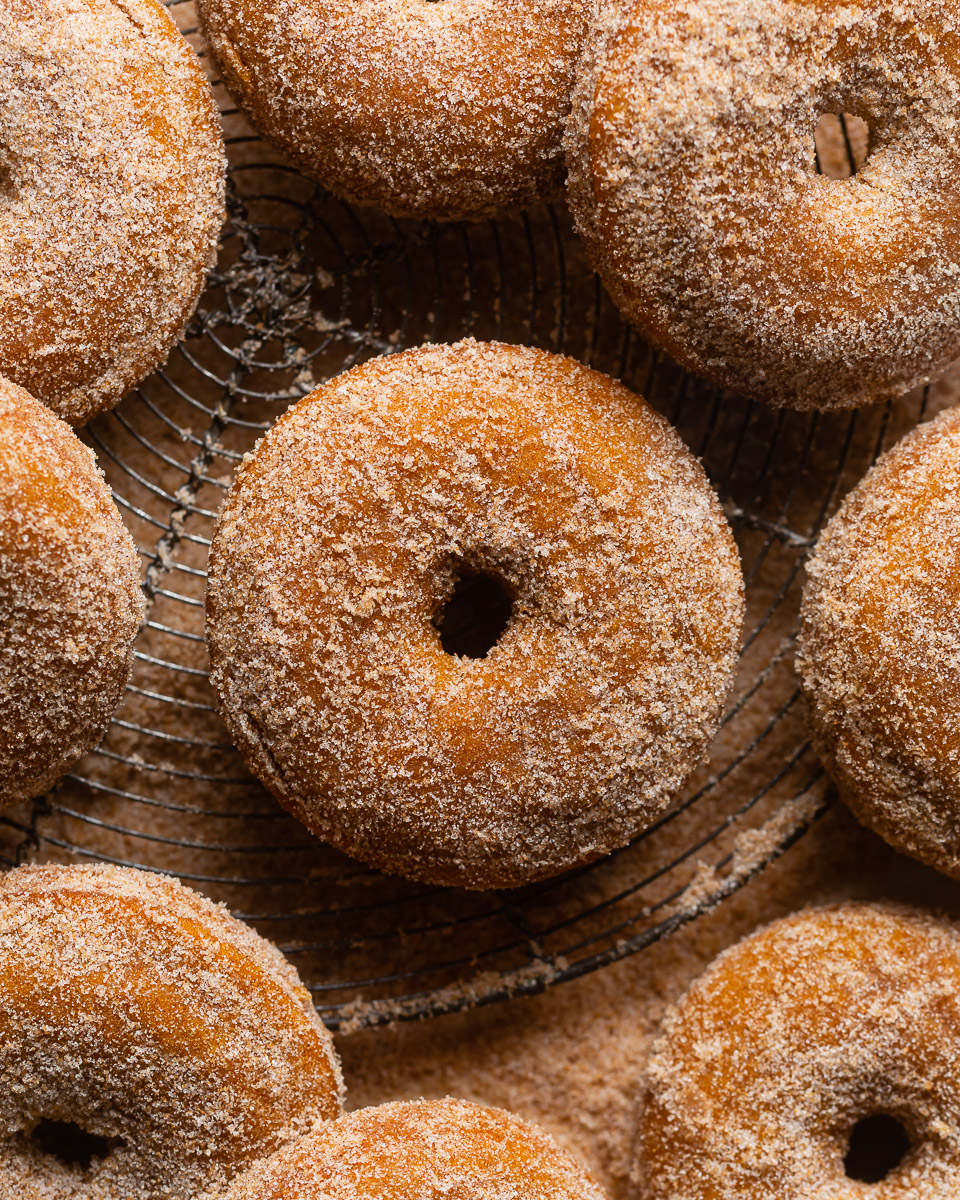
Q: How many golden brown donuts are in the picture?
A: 9